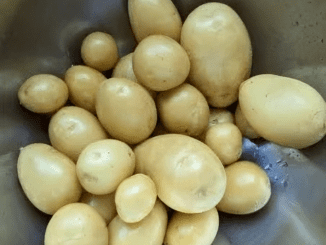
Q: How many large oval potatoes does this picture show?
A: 3